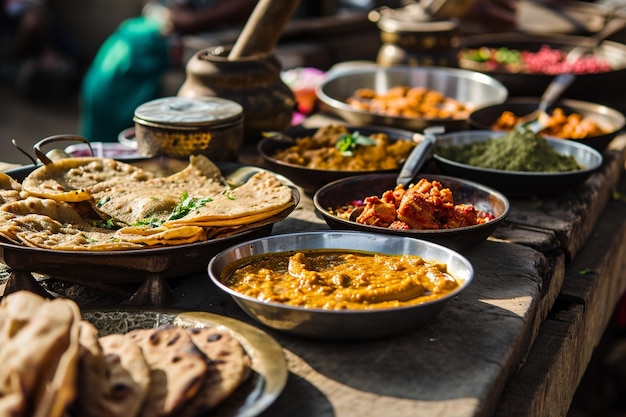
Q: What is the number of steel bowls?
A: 2